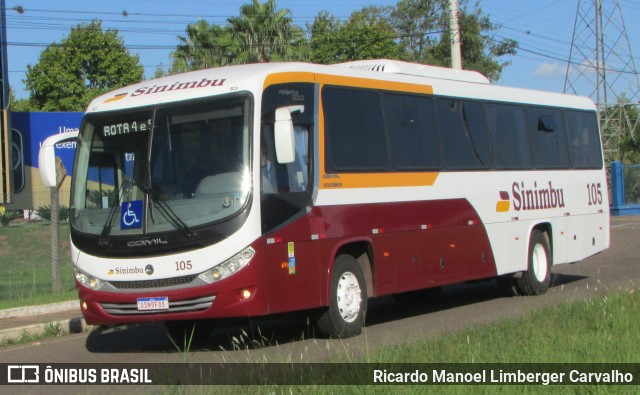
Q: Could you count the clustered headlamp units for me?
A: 2